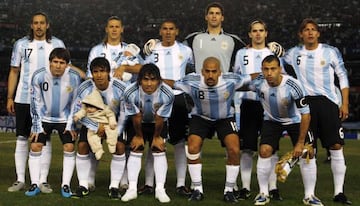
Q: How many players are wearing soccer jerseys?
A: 11